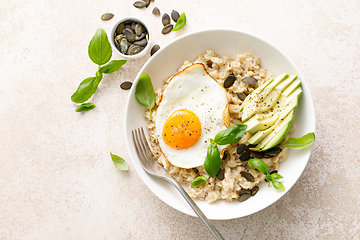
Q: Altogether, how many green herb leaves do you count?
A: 14